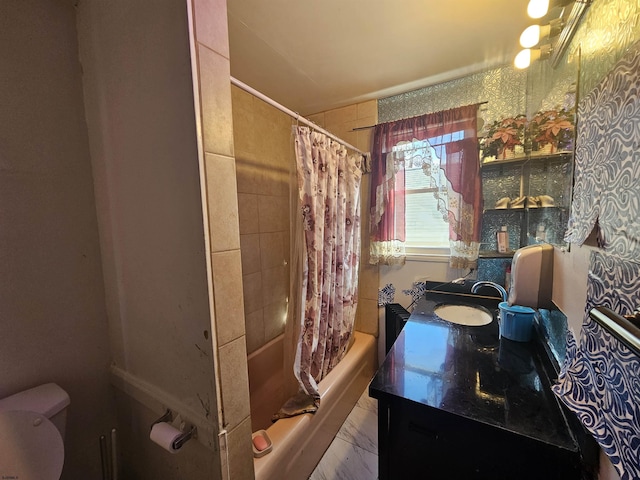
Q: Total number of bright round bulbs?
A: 3